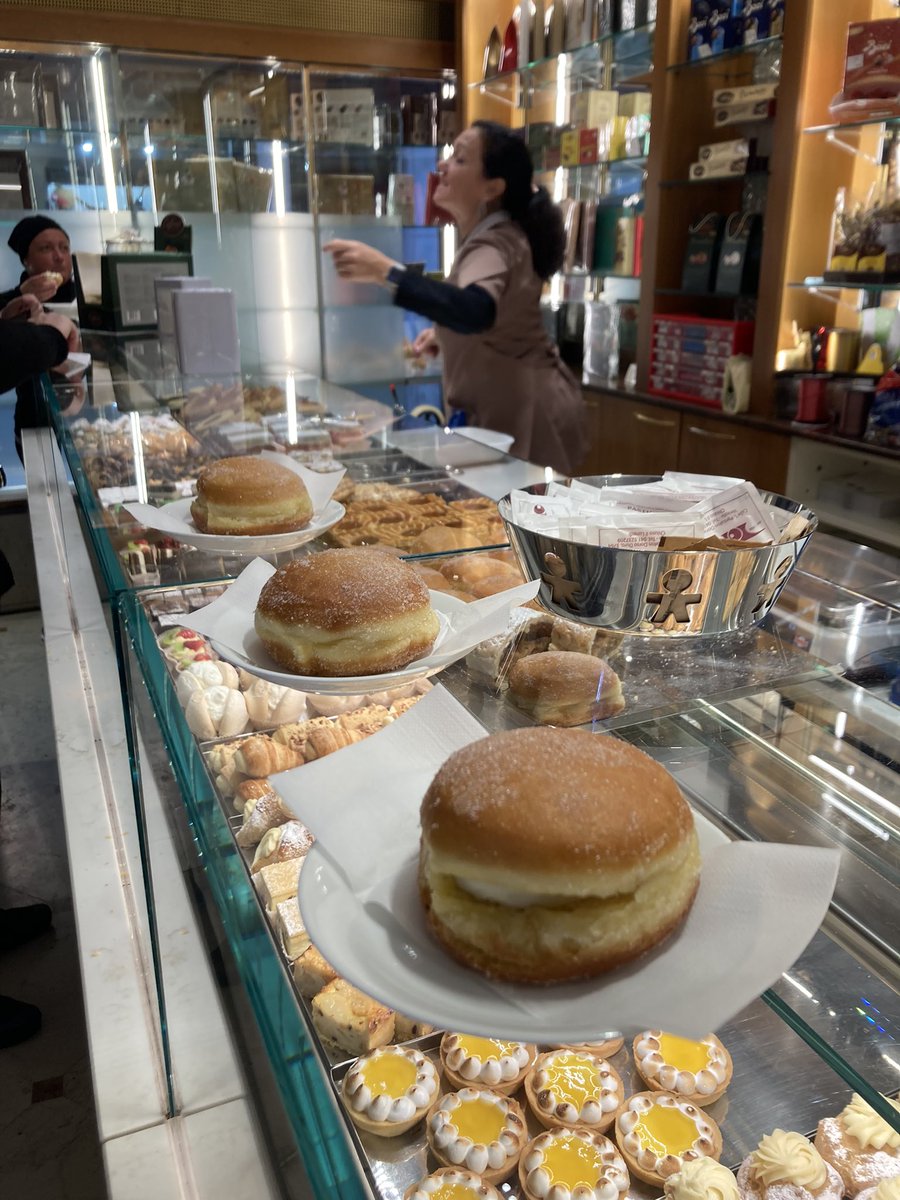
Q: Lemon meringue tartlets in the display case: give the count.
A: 9